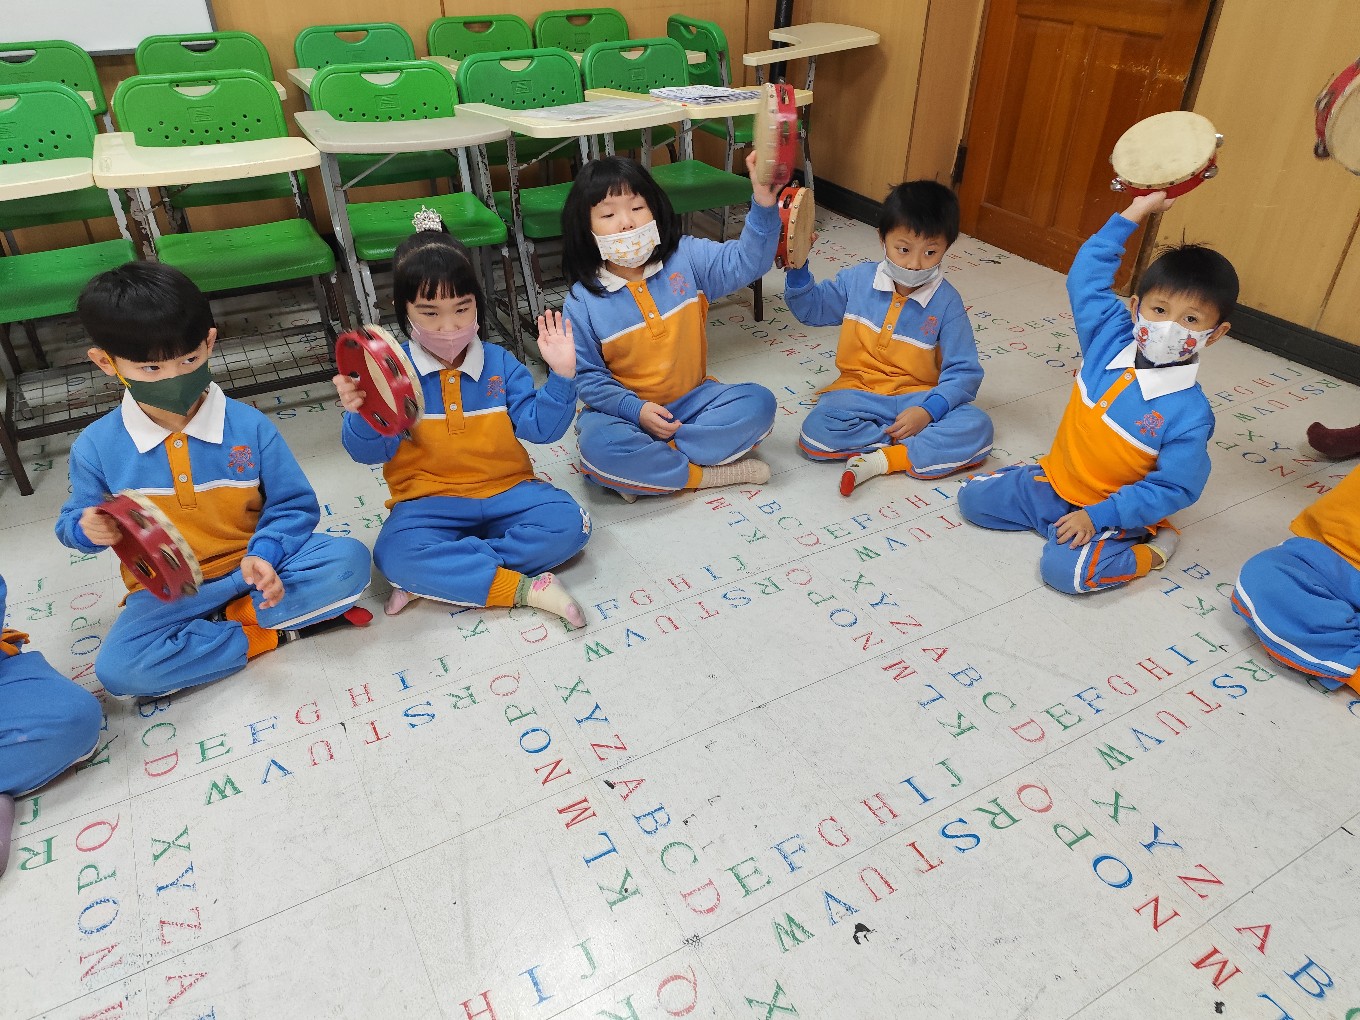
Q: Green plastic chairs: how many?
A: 11